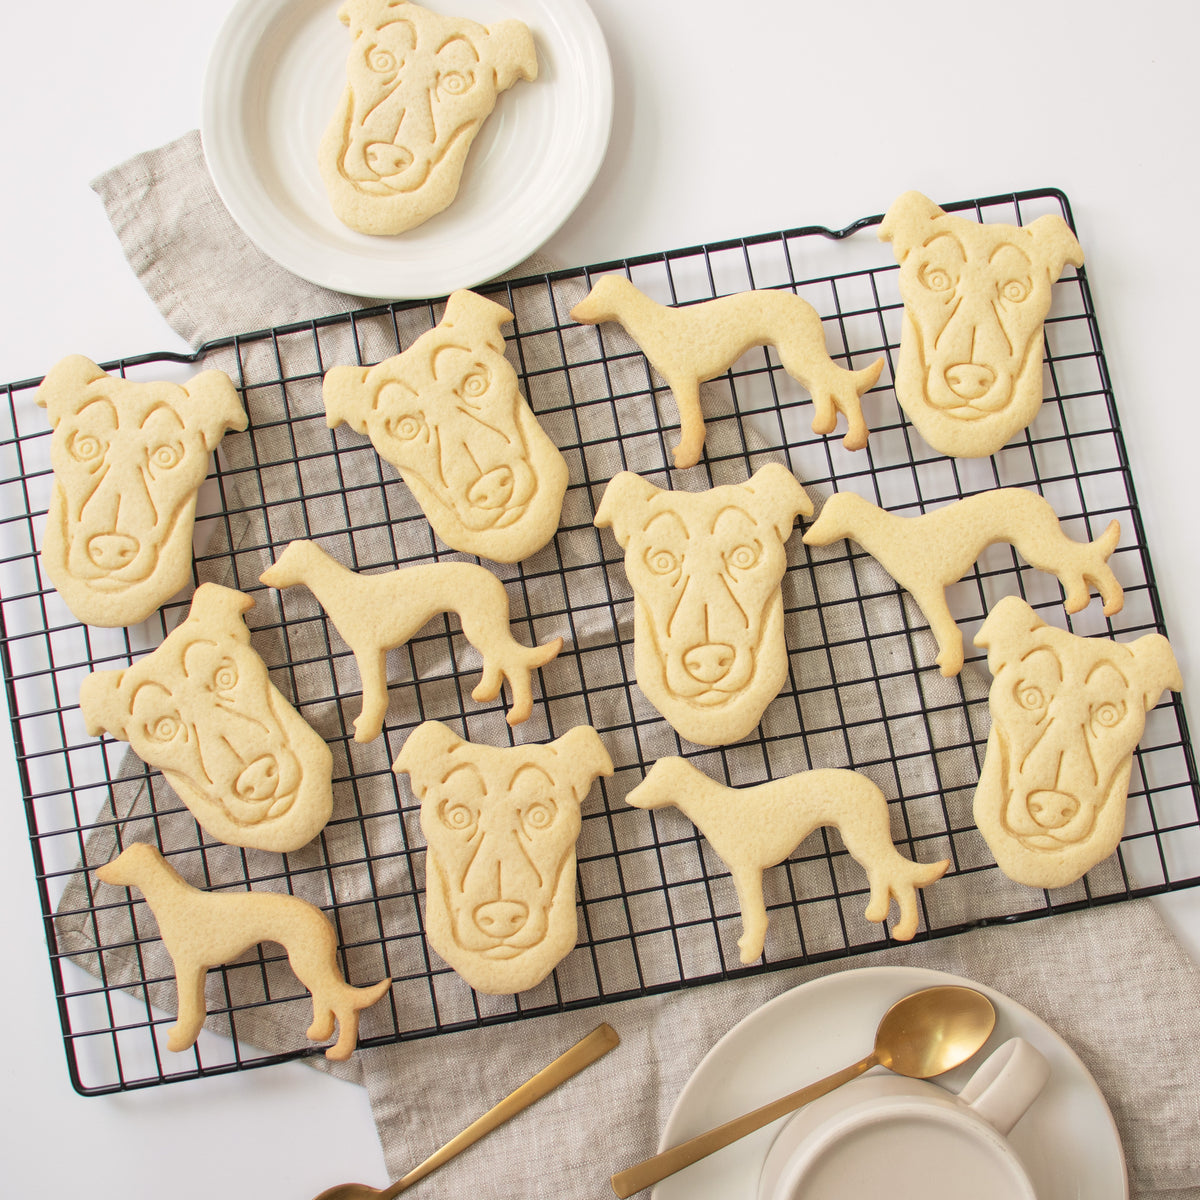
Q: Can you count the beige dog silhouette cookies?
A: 5